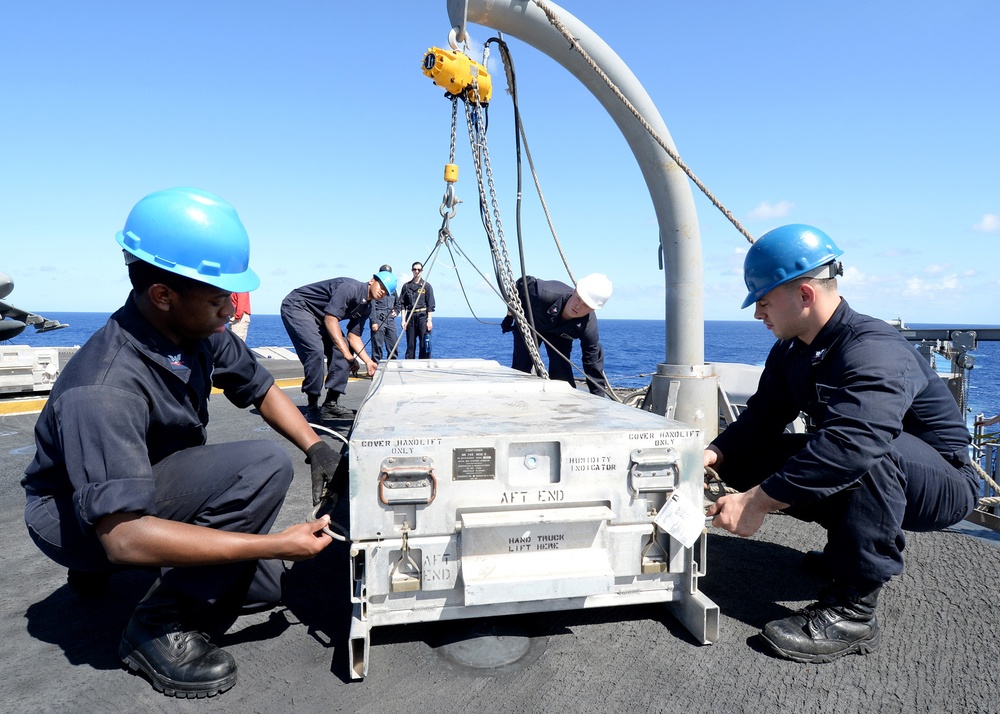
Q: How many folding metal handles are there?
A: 2